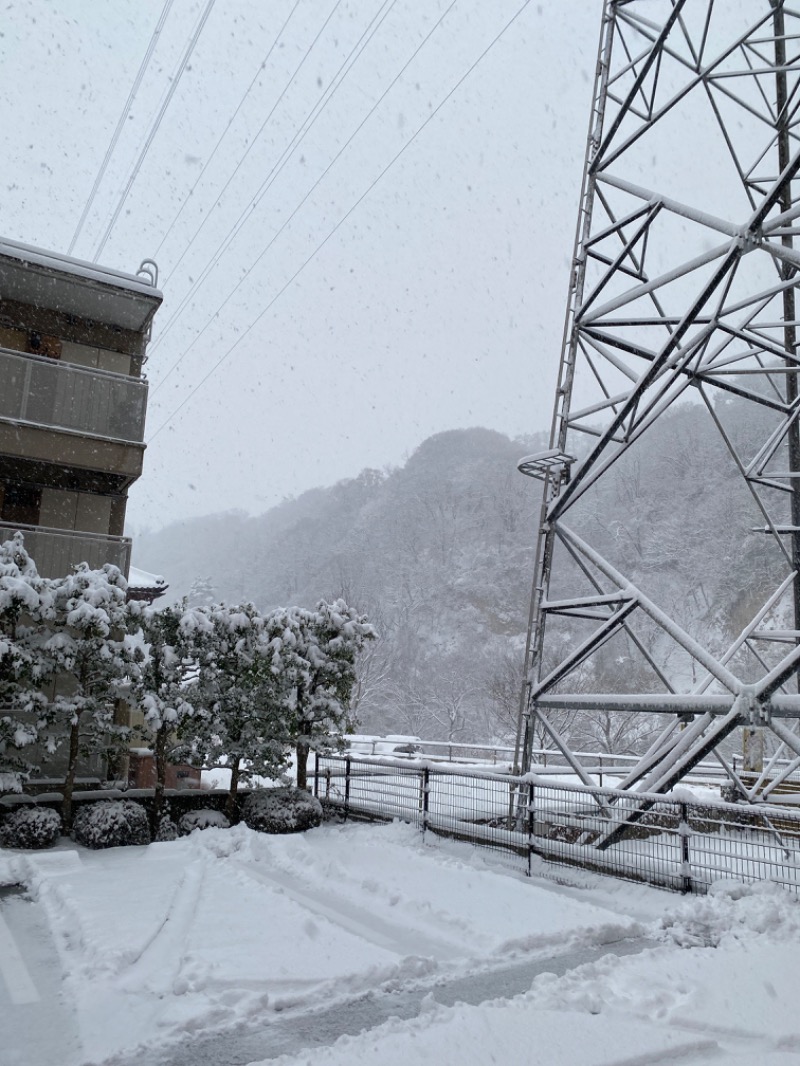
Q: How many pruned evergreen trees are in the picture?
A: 5